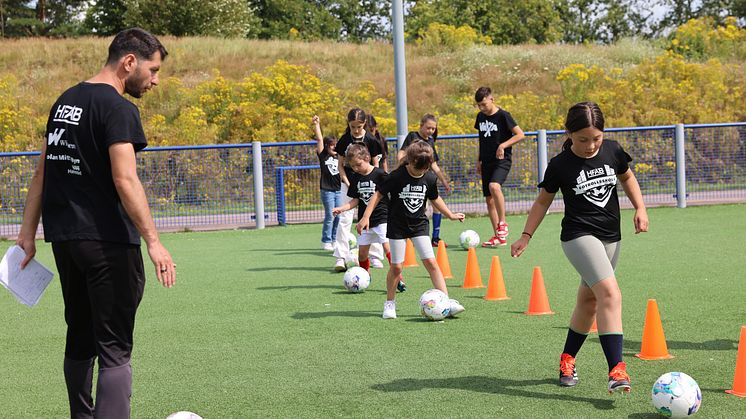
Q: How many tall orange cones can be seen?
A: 8